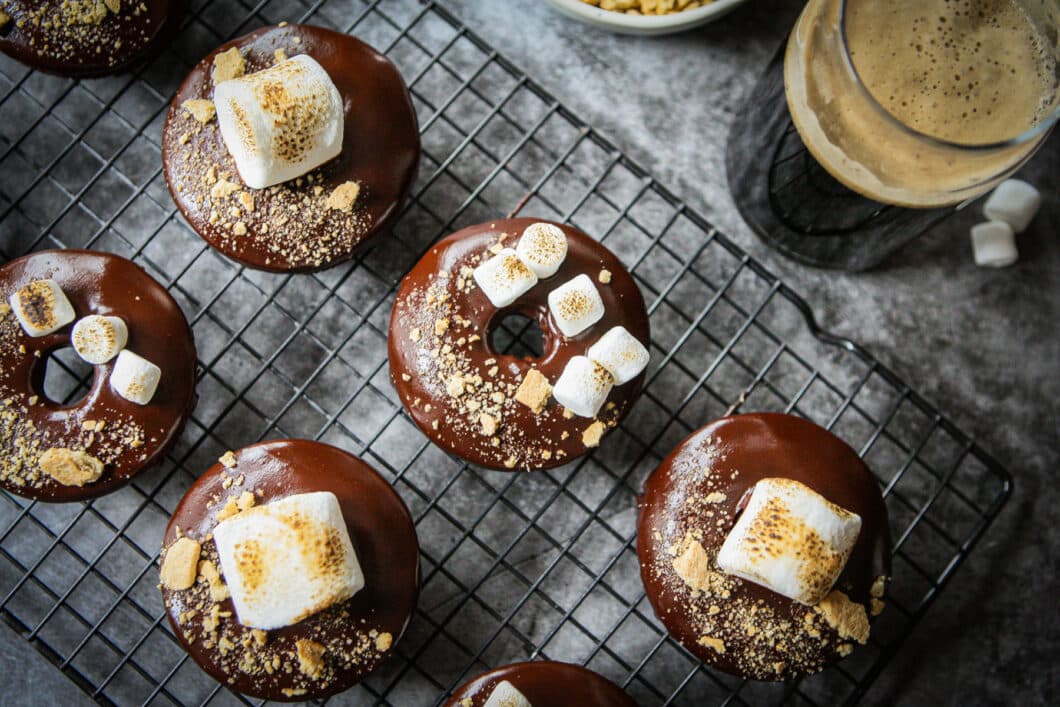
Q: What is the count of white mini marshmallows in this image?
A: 11